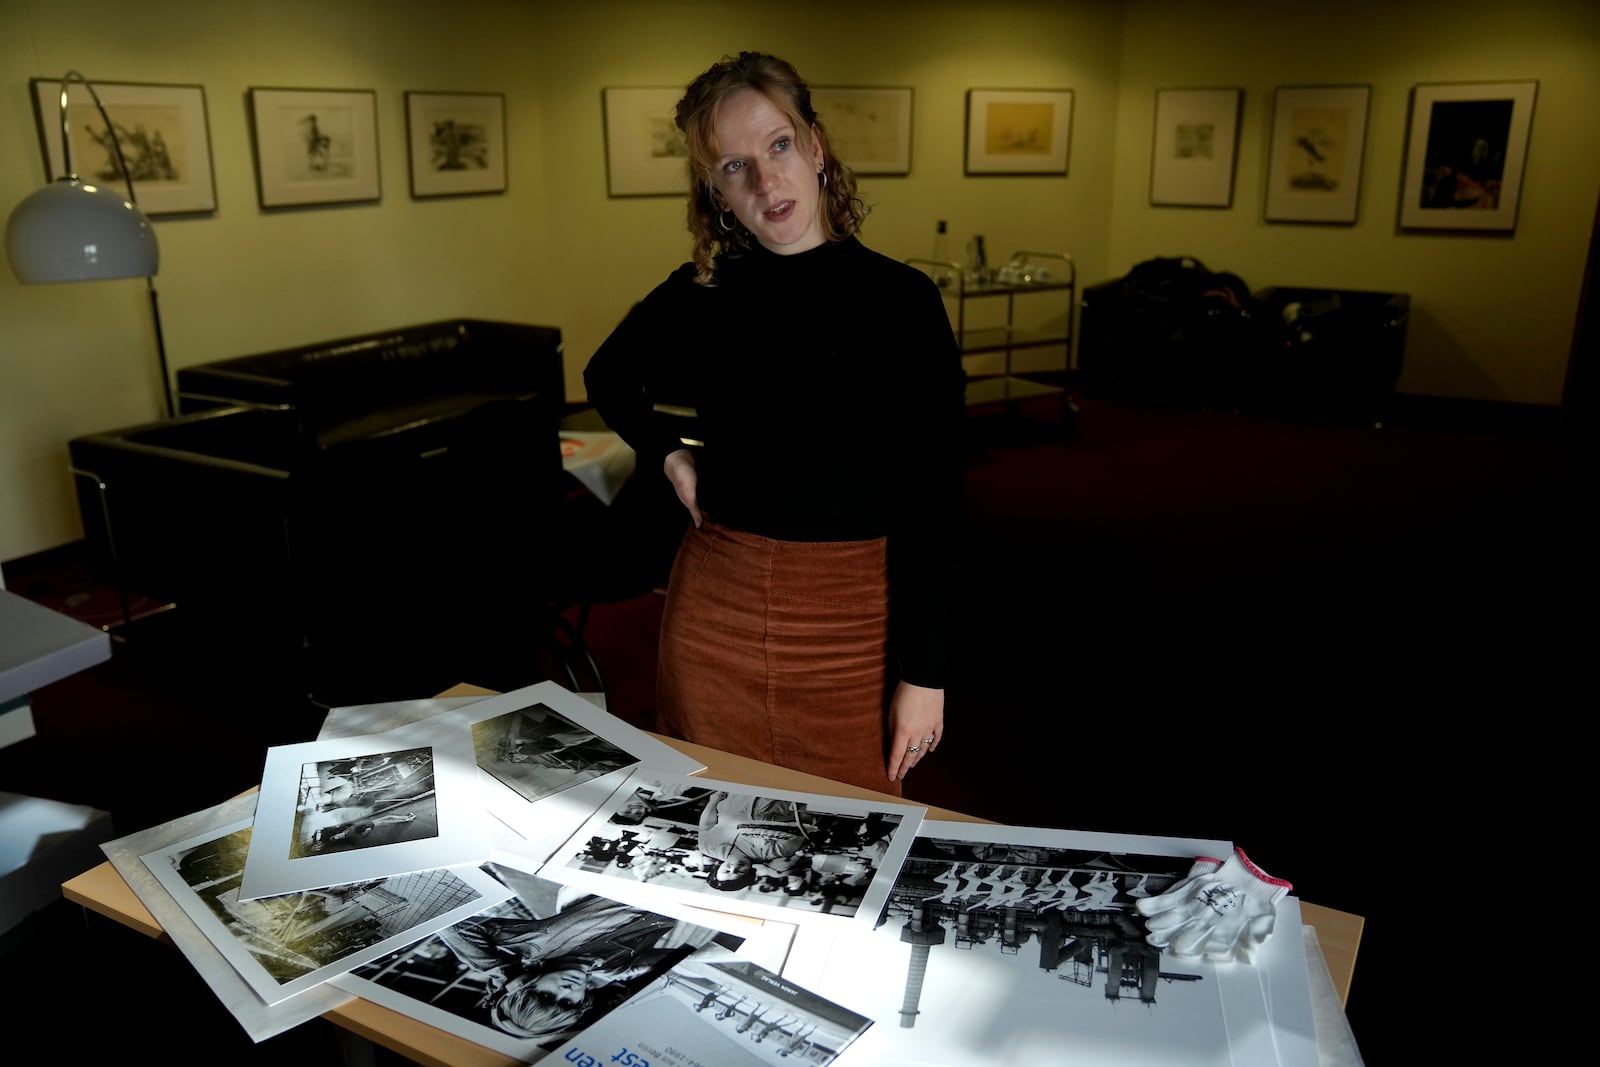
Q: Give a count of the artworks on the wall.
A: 9